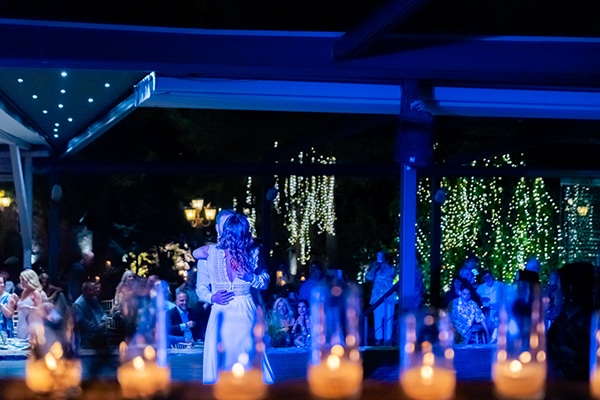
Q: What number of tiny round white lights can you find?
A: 12